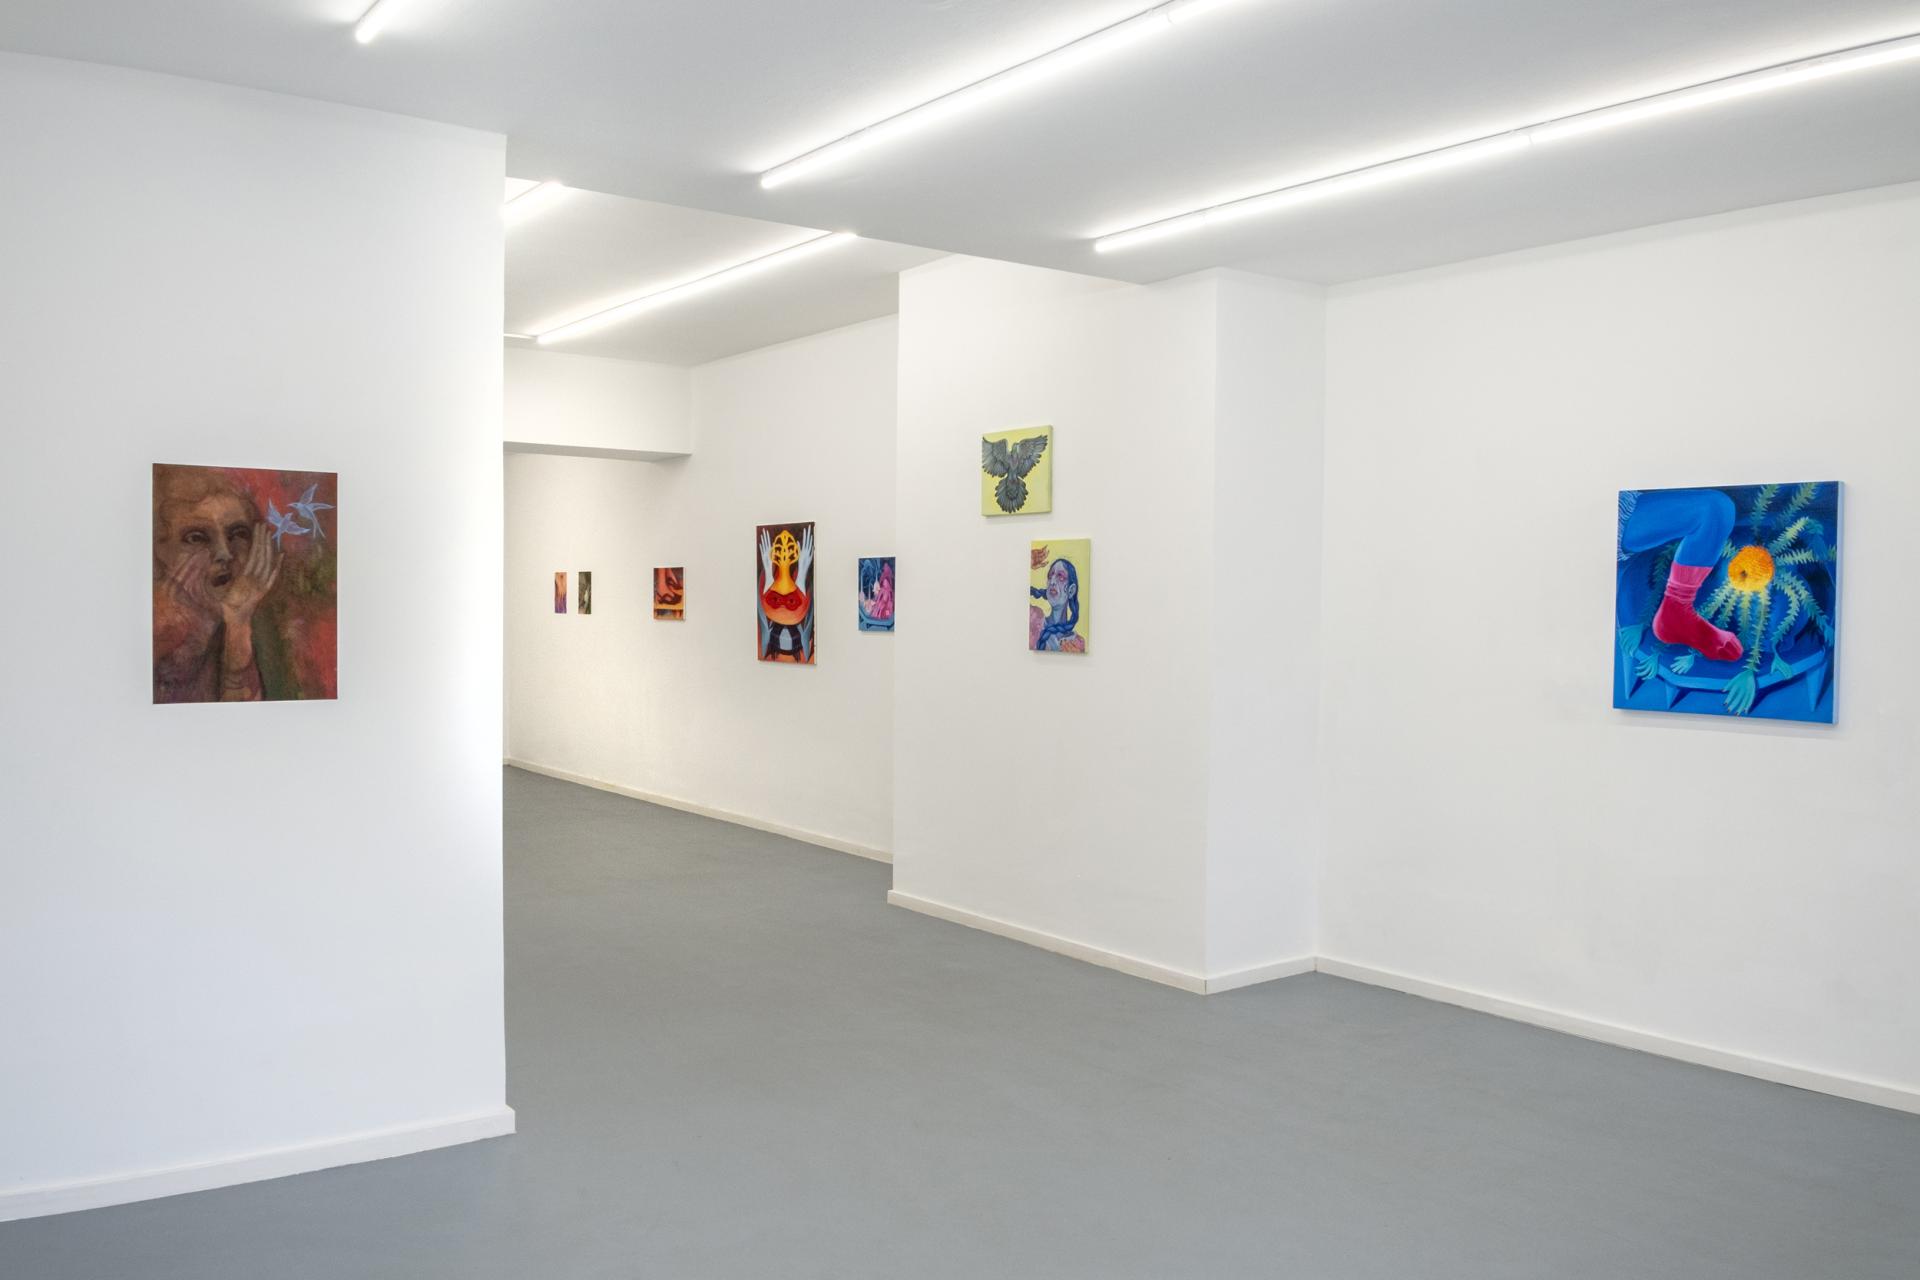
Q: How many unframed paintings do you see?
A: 9